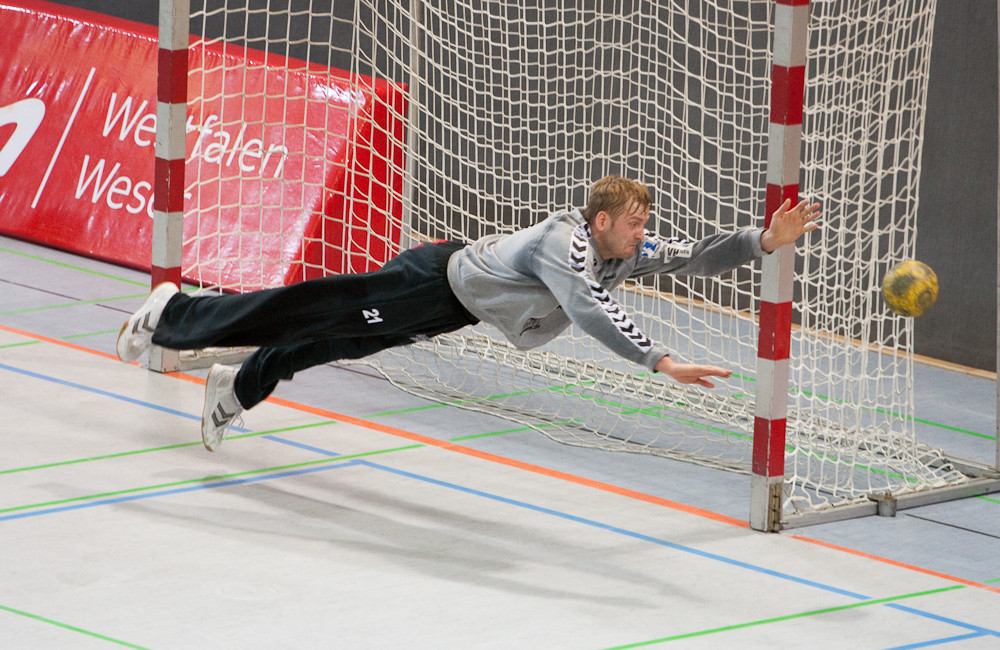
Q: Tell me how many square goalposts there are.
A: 2